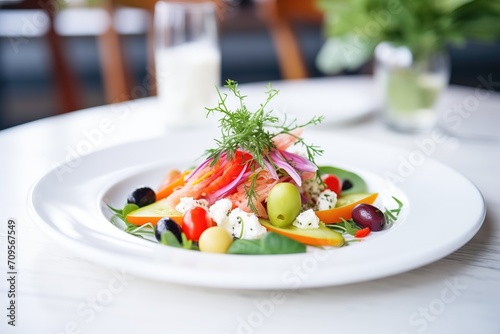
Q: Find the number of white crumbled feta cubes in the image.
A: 5